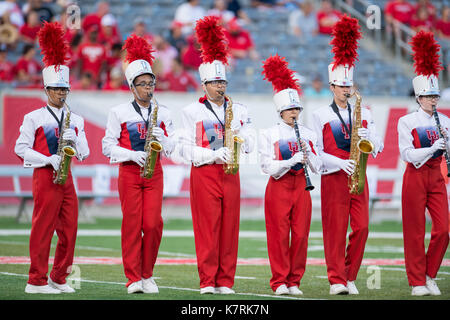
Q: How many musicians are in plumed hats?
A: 6